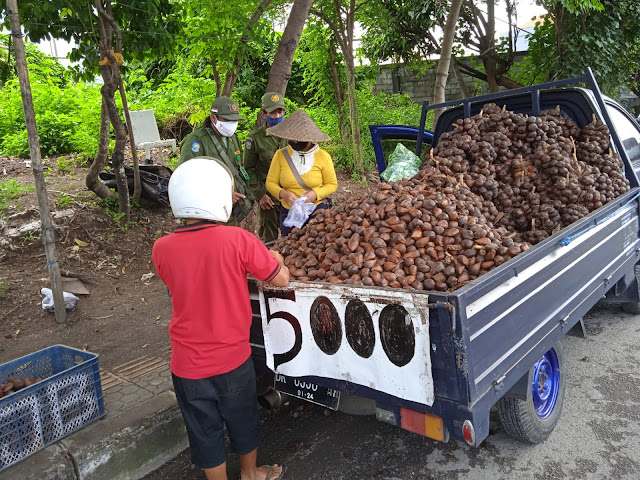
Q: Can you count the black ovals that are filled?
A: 3